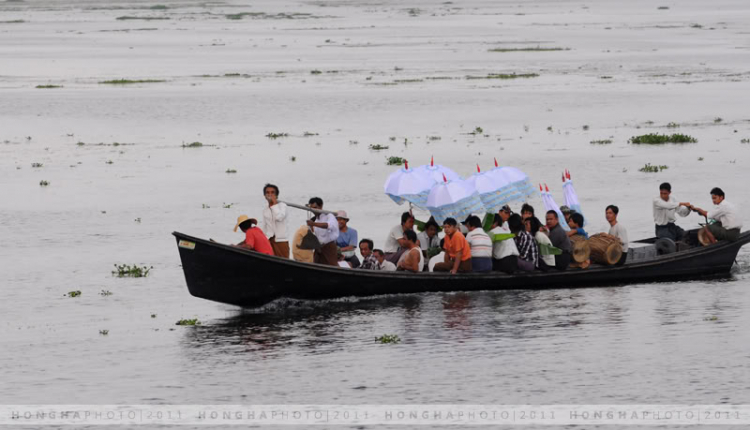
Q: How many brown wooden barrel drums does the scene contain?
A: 2